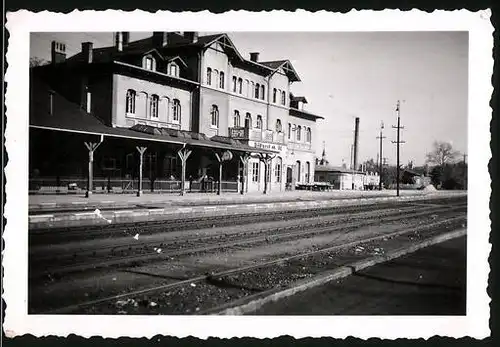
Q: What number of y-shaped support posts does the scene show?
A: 6